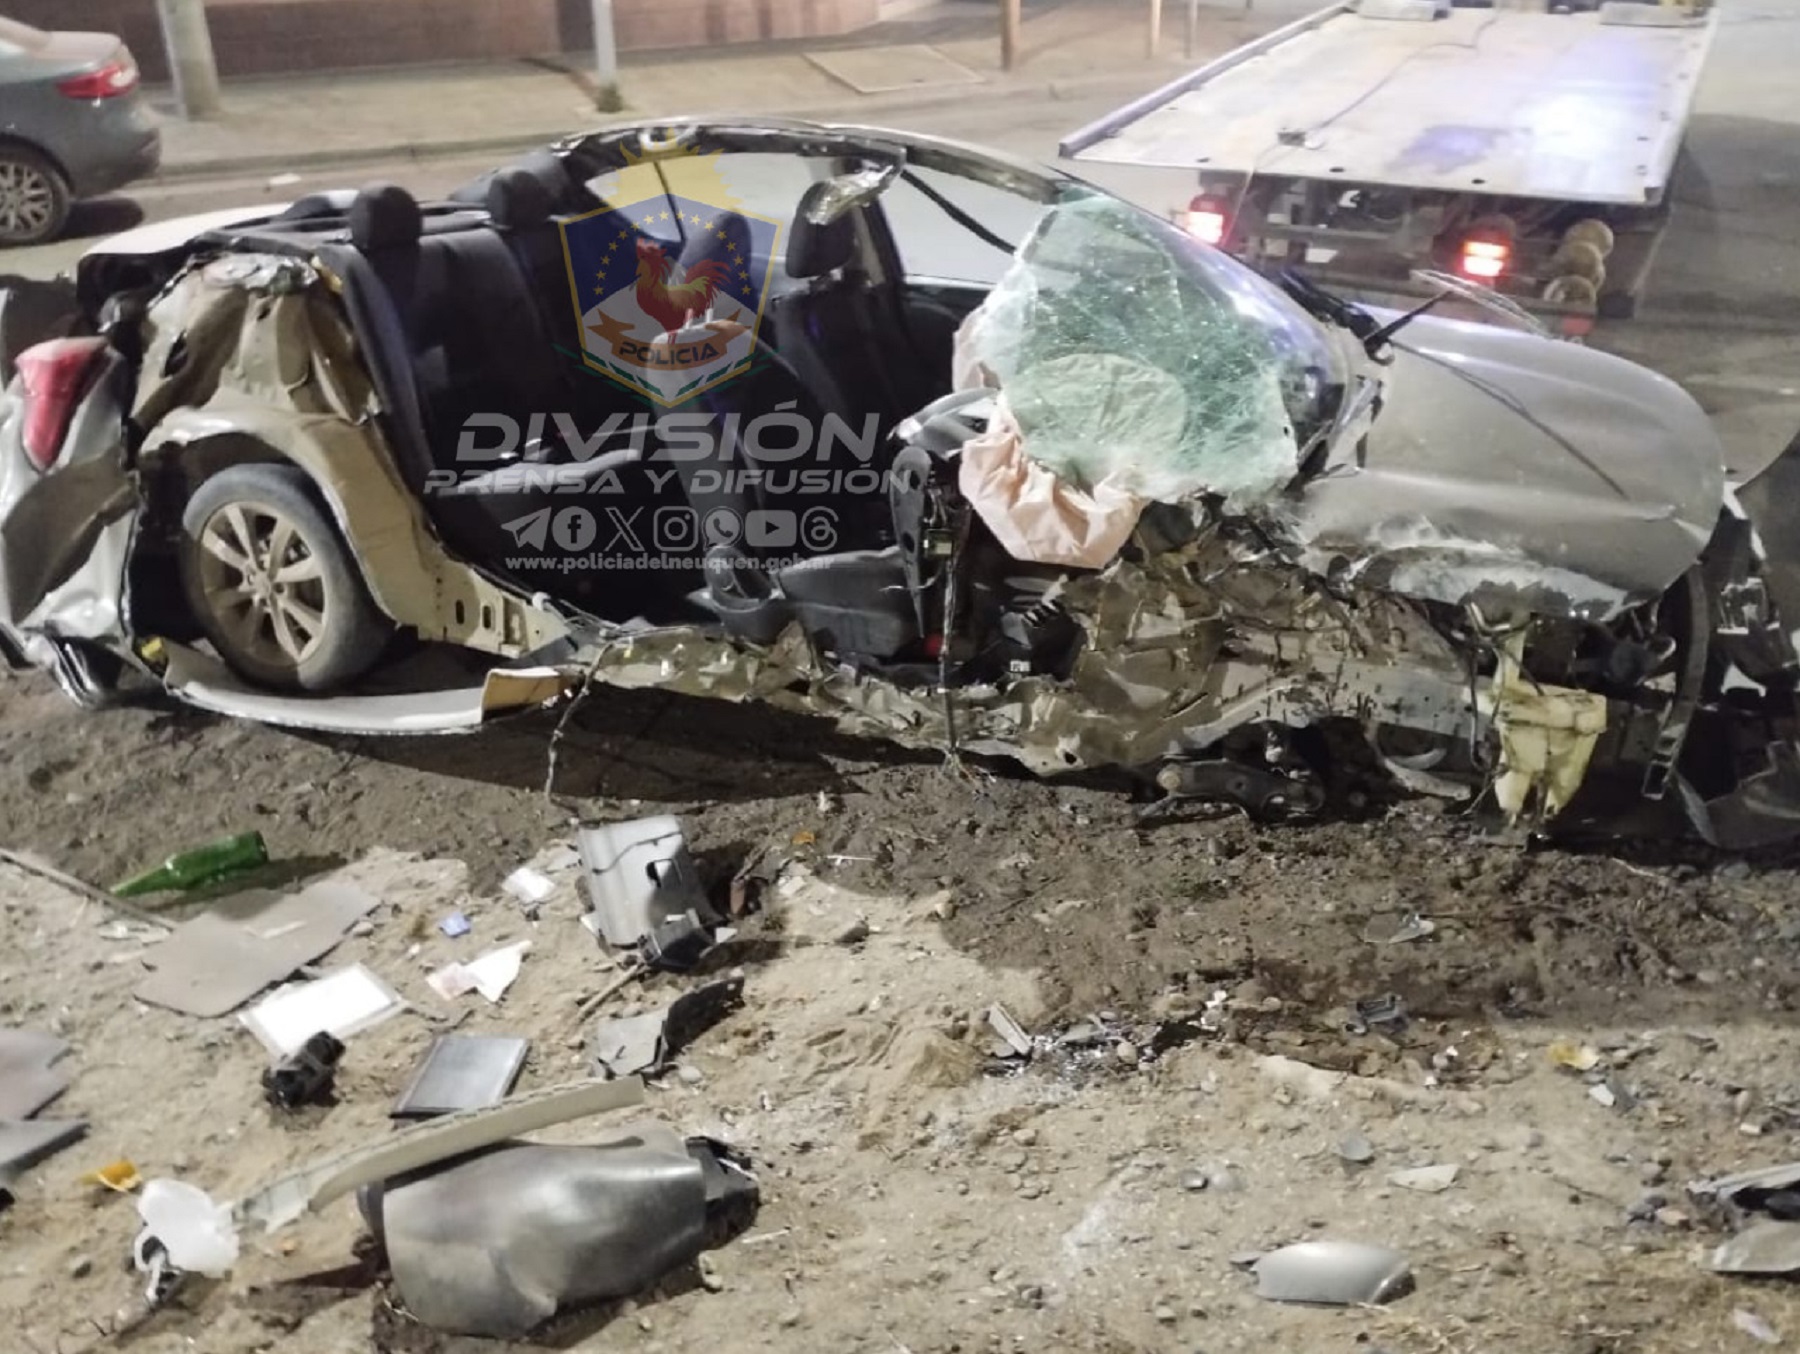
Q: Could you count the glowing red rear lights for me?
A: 2